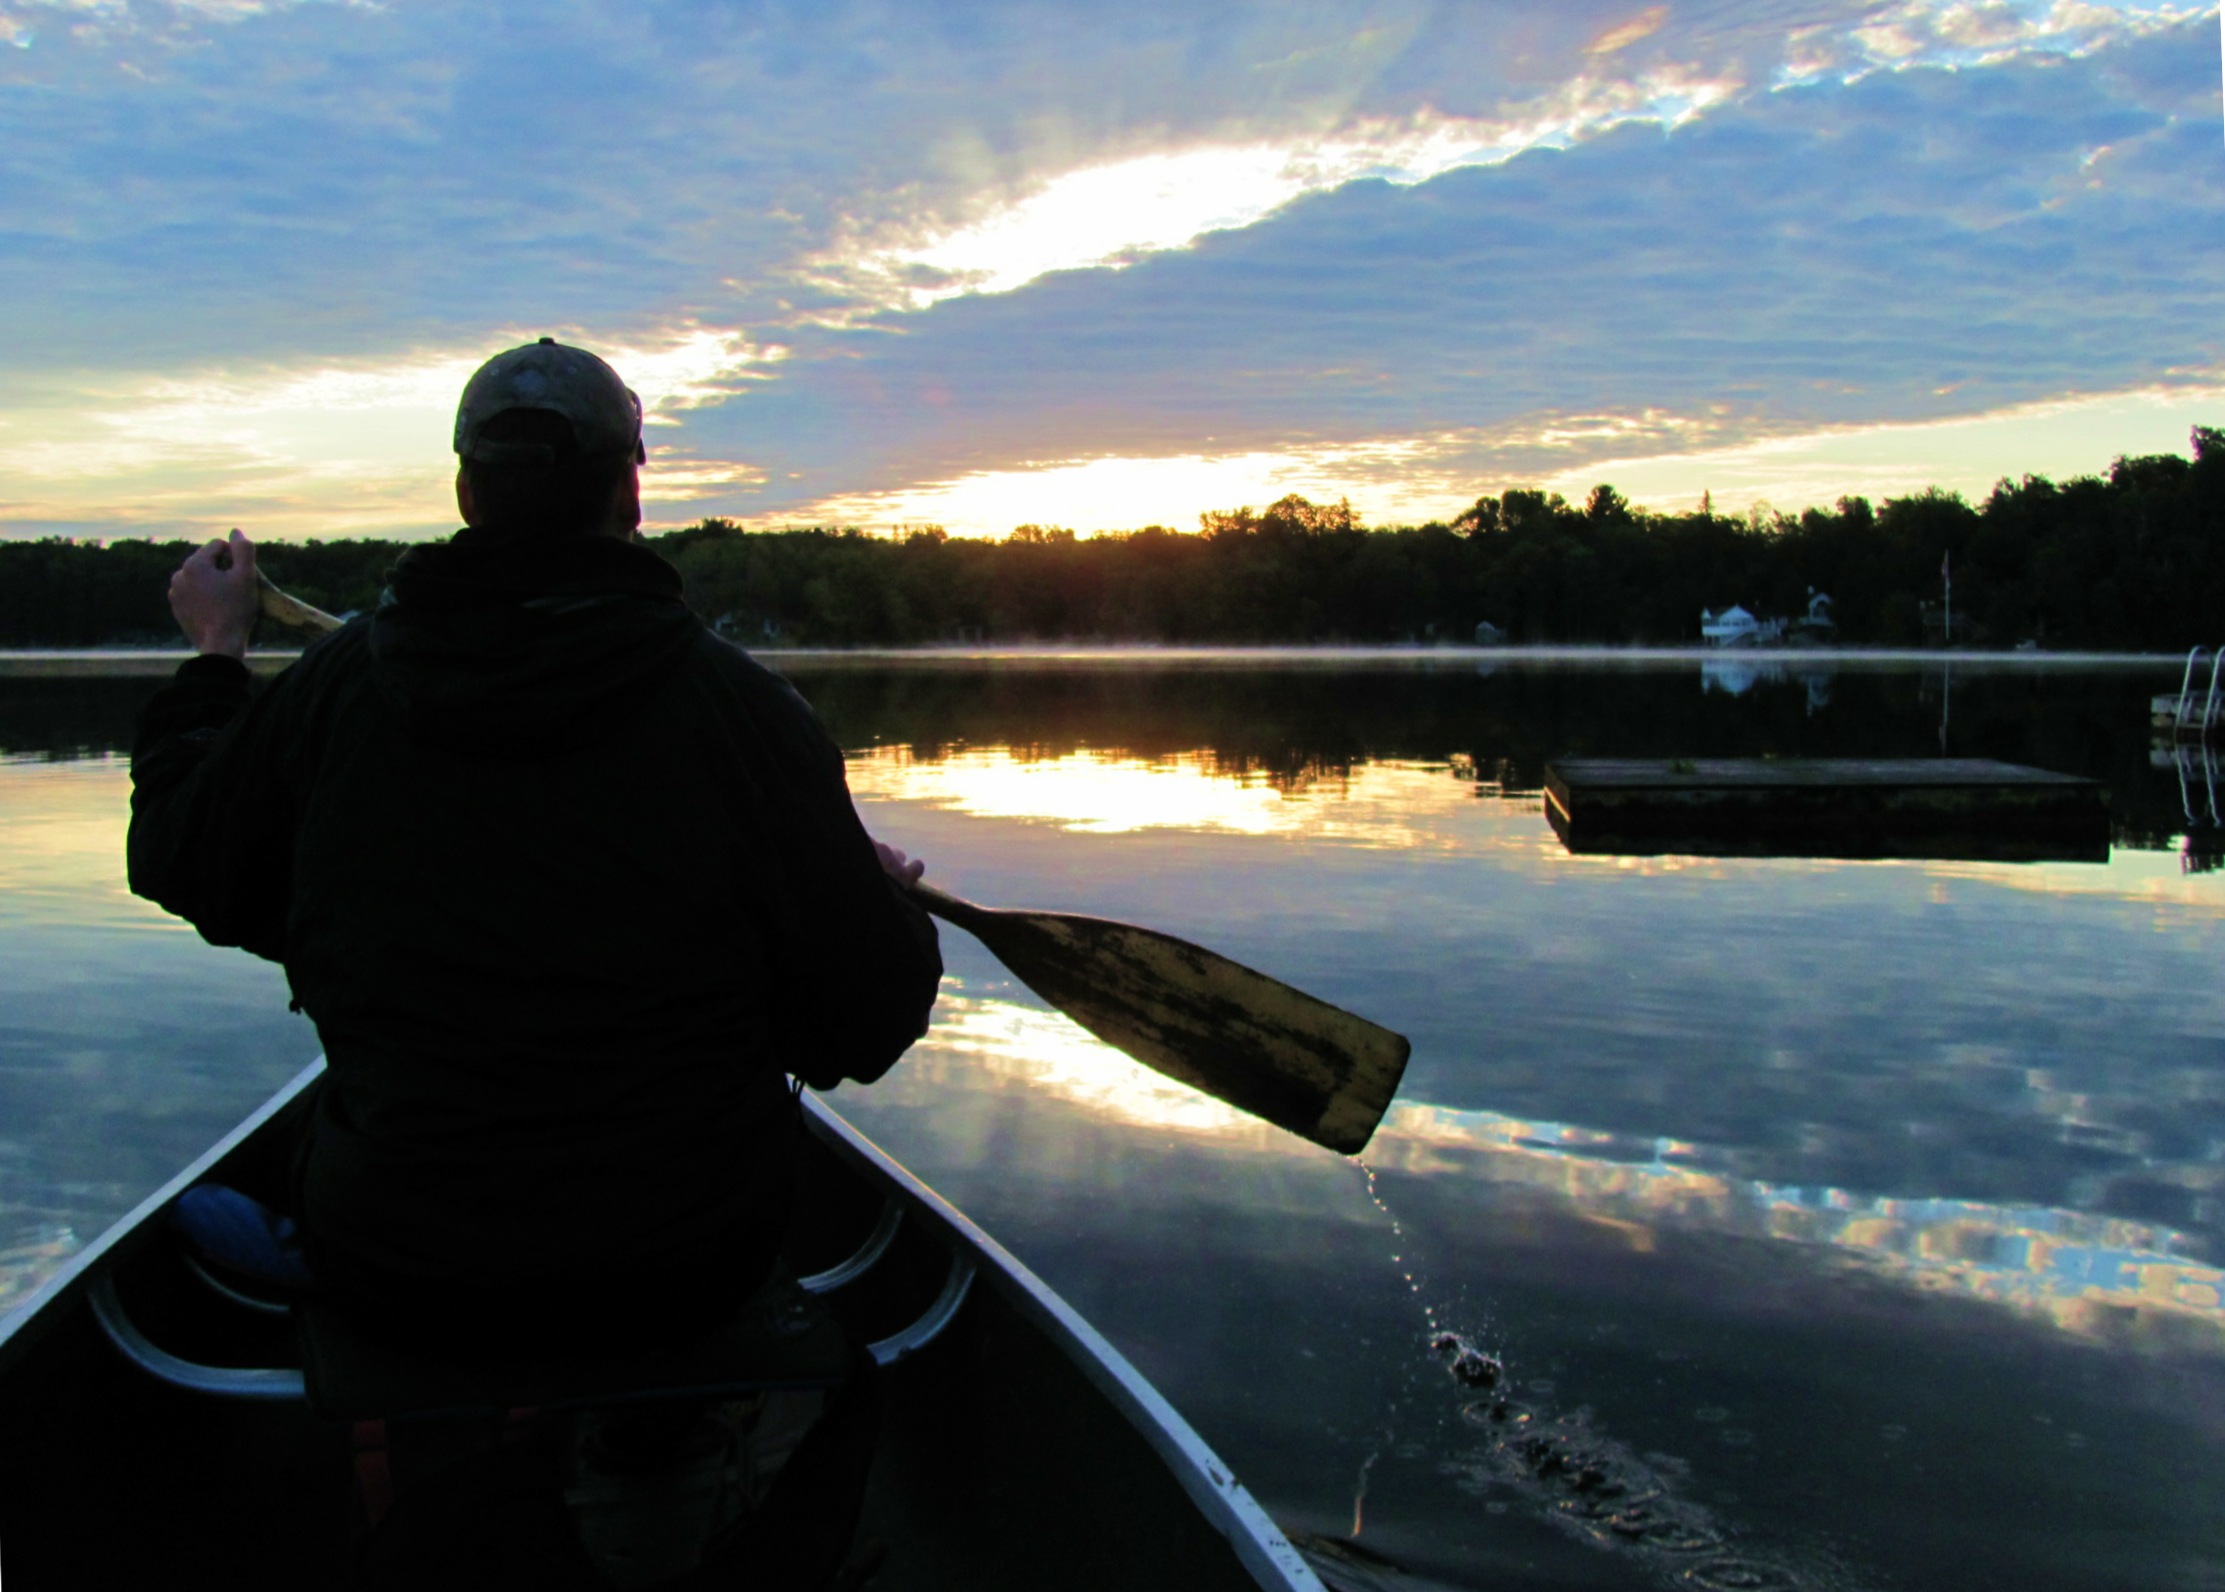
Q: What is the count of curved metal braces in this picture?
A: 4